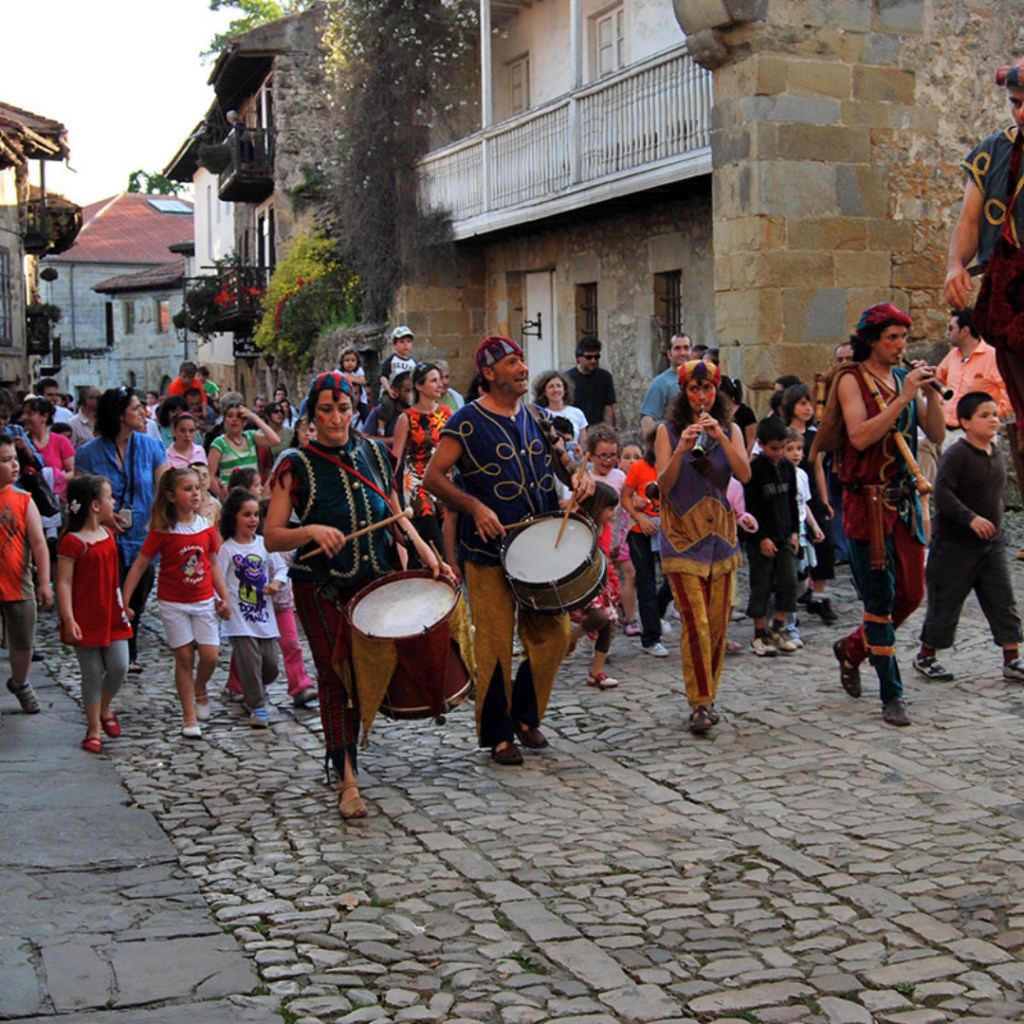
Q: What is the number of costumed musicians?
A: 4